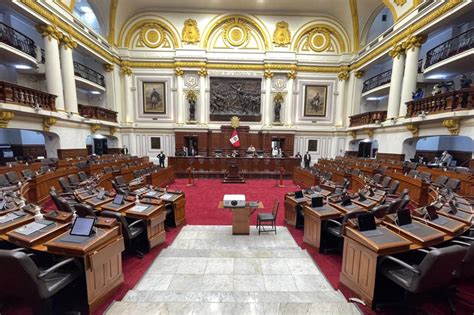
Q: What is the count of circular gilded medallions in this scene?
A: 3